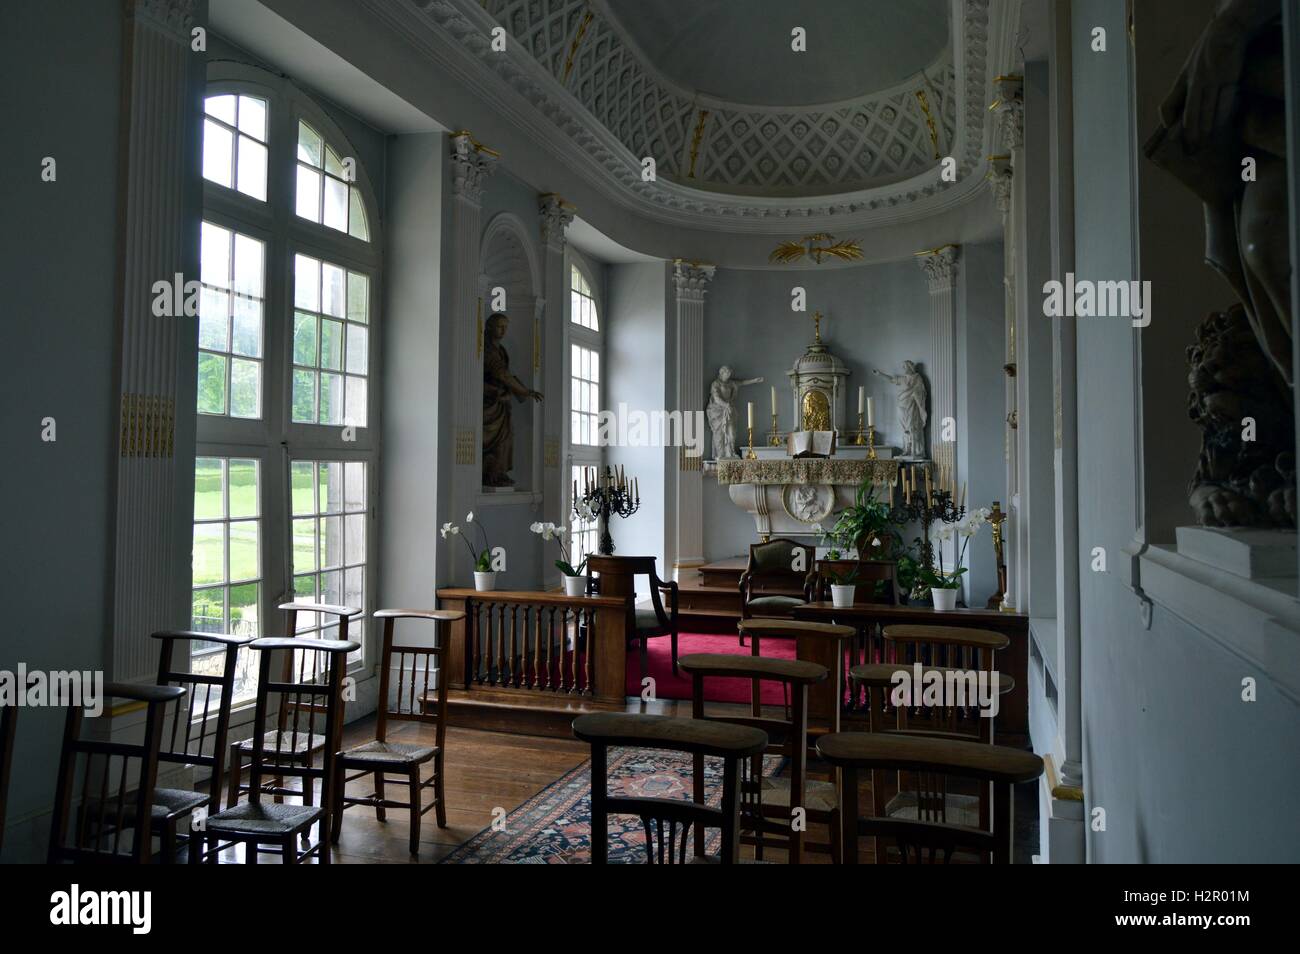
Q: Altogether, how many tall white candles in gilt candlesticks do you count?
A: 4